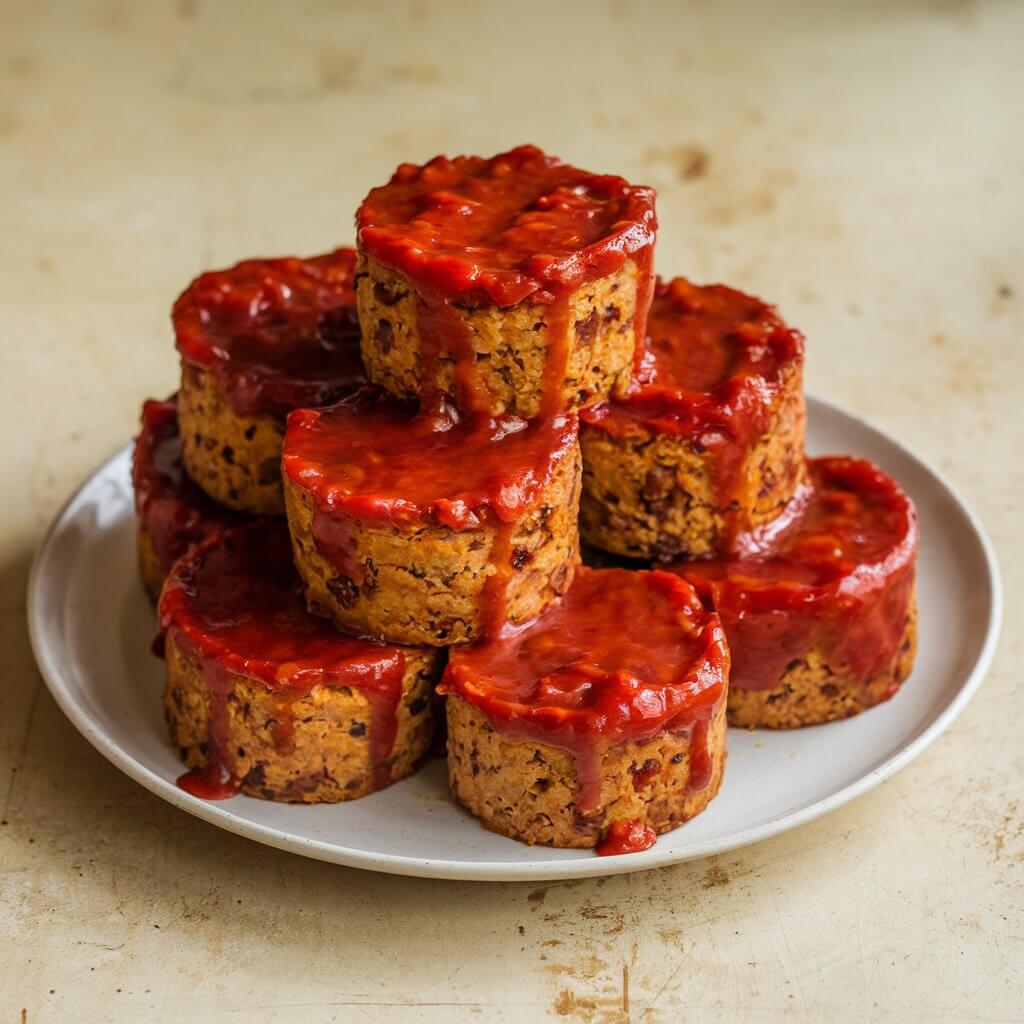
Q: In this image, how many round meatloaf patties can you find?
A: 8